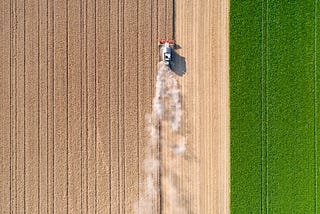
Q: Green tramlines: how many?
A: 3